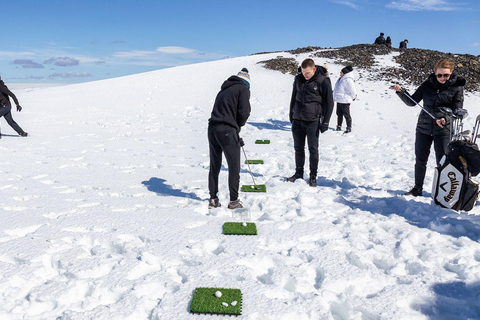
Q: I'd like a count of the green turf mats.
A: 5